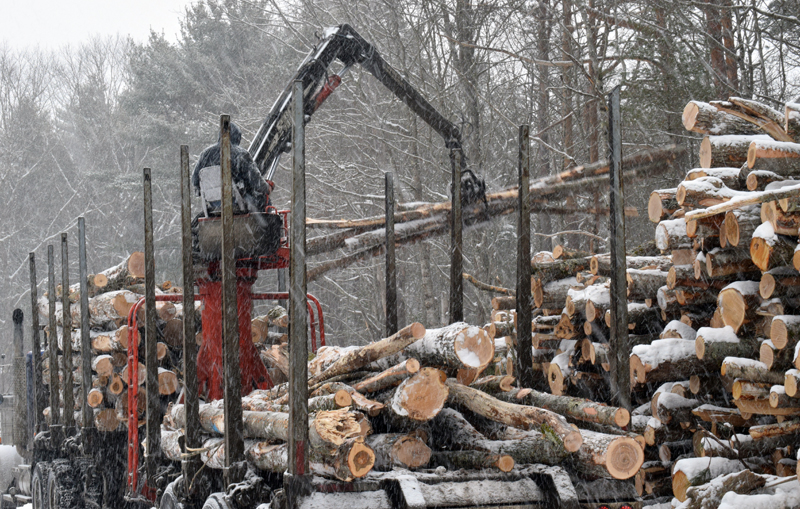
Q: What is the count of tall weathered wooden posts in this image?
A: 12